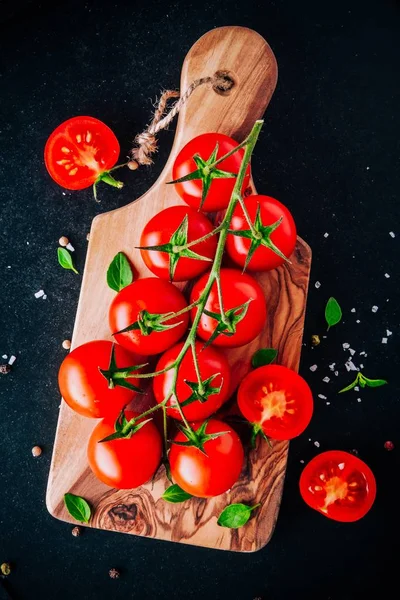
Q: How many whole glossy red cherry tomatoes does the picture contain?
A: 9